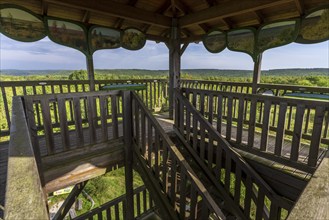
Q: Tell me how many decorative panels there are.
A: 8